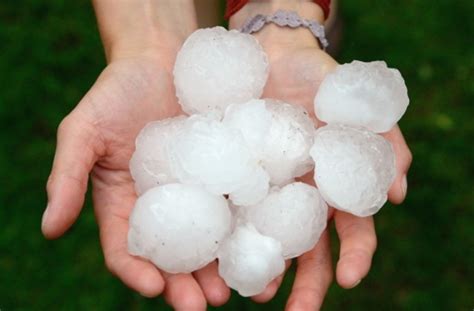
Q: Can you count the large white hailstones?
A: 9